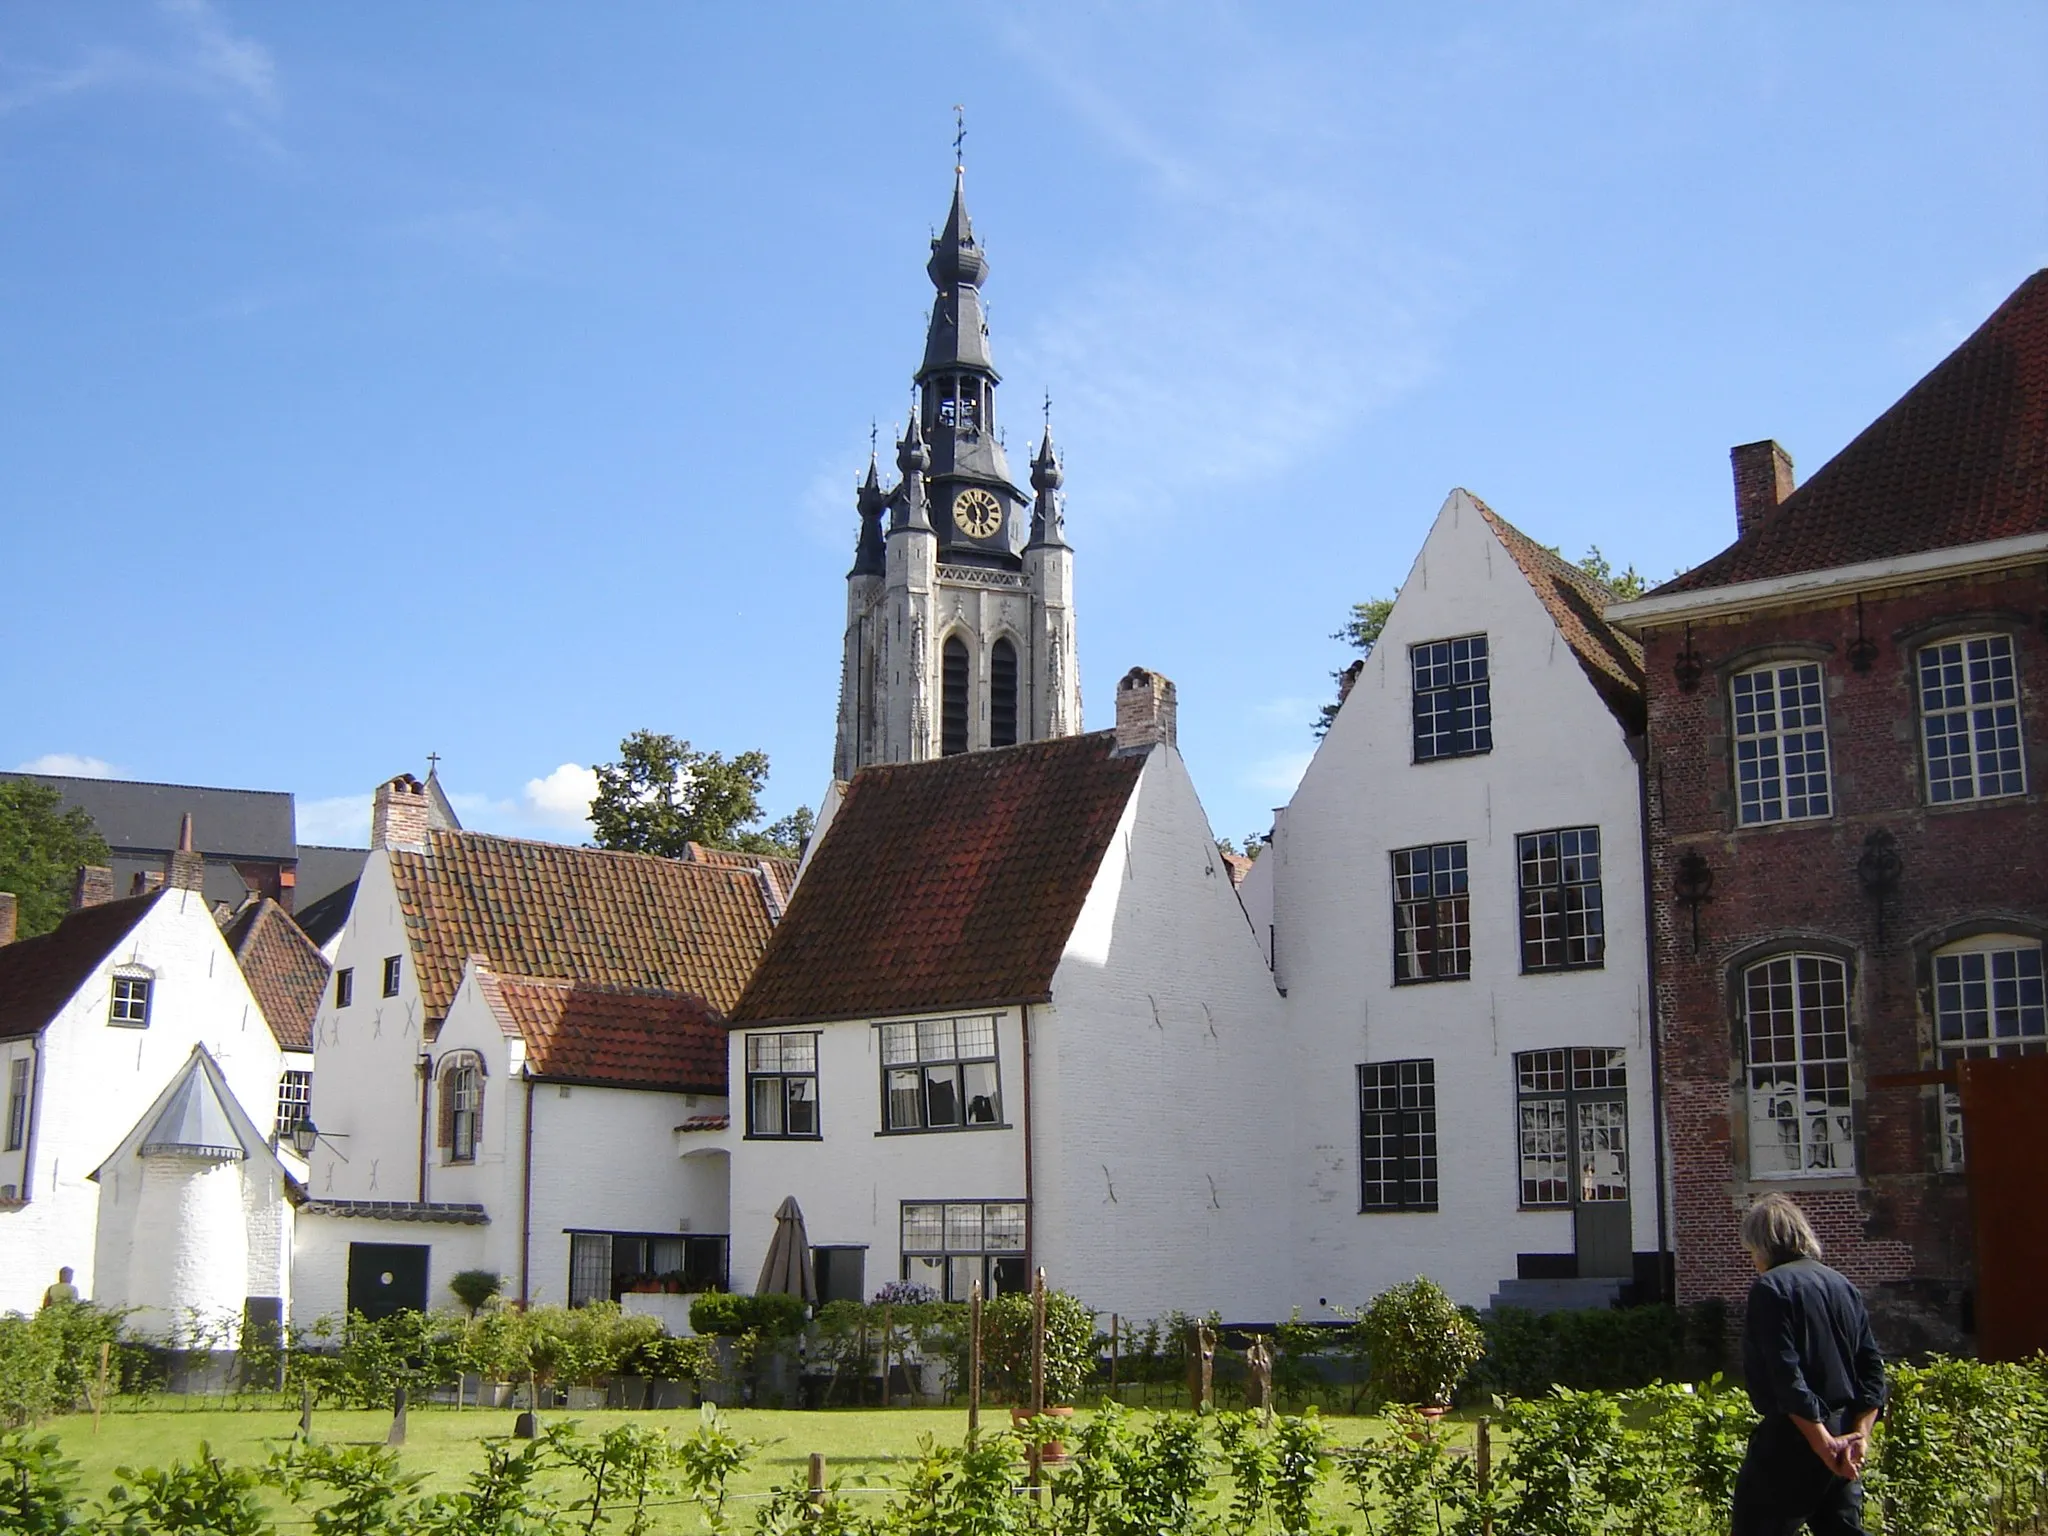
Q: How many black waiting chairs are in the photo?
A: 0